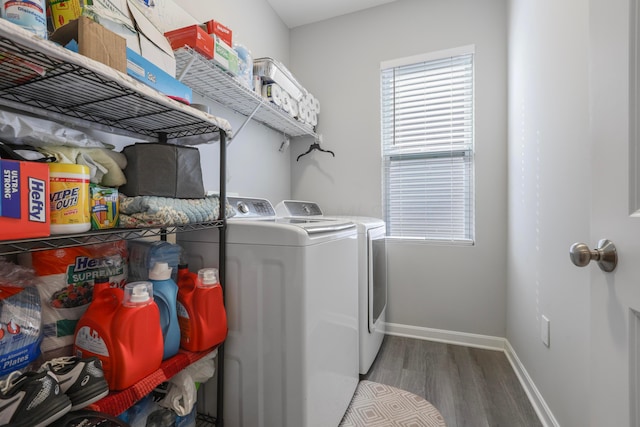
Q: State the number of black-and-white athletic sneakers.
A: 2